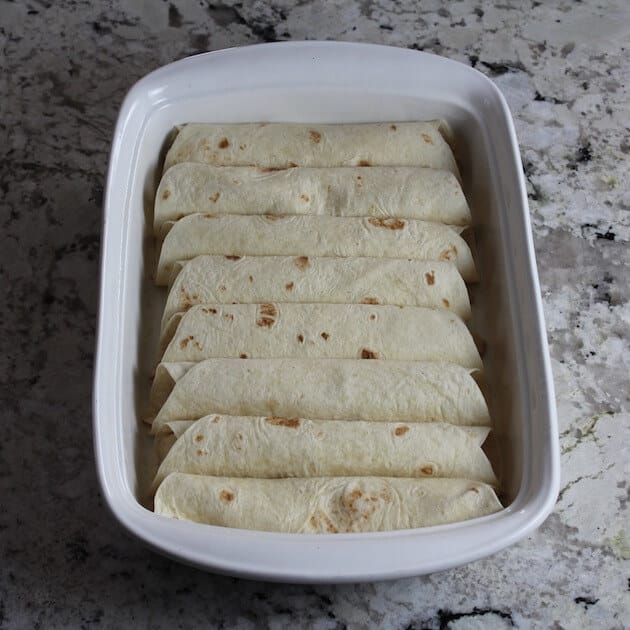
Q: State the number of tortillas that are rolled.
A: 8